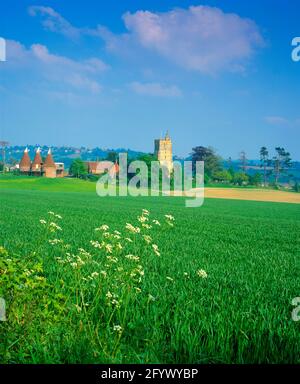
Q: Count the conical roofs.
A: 3